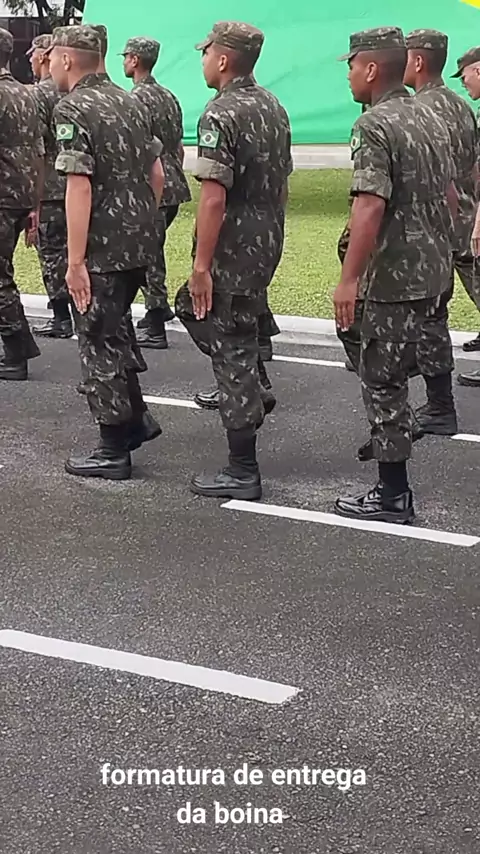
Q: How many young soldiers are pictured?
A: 9